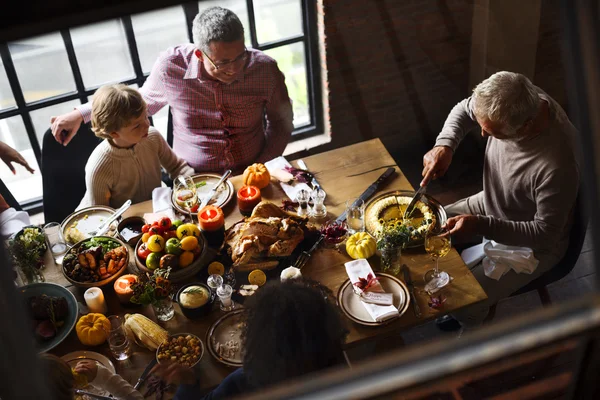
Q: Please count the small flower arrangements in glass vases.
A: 3